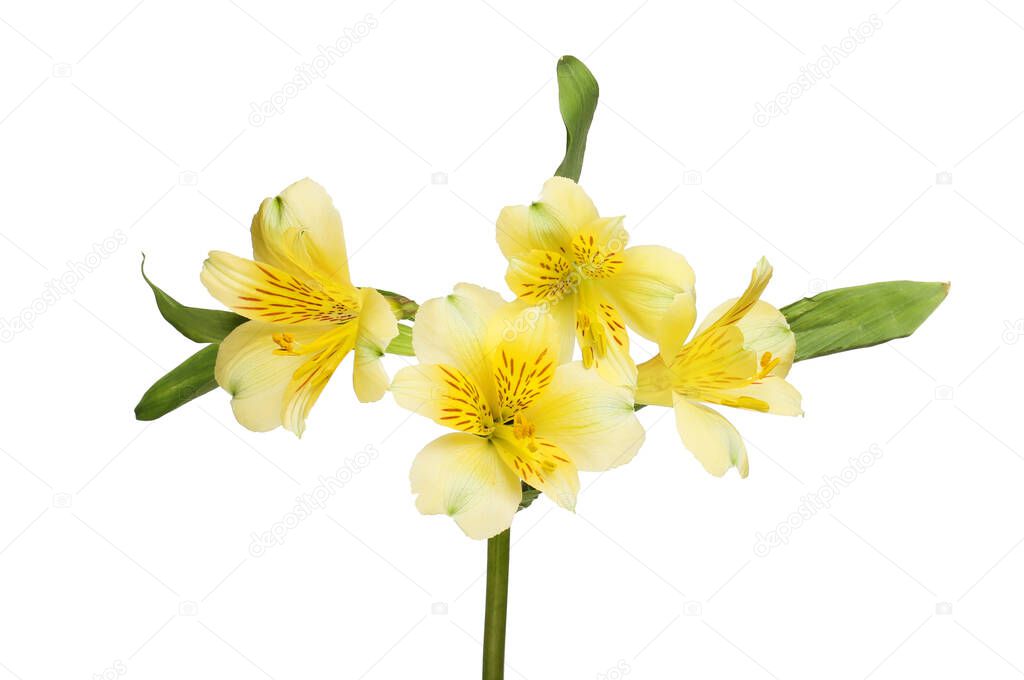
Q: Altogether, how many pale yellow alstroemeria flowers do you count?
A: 4